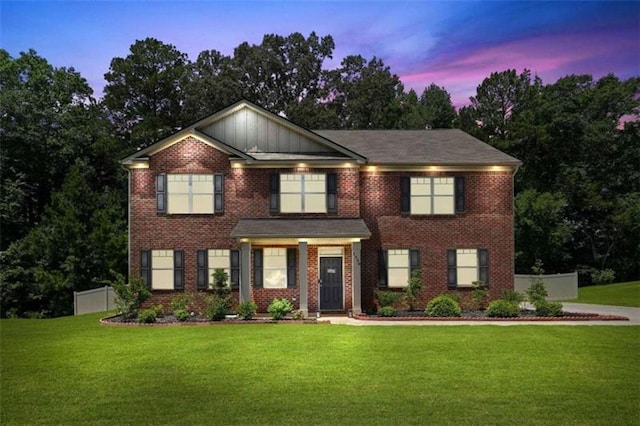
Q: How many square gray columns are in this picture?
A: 3